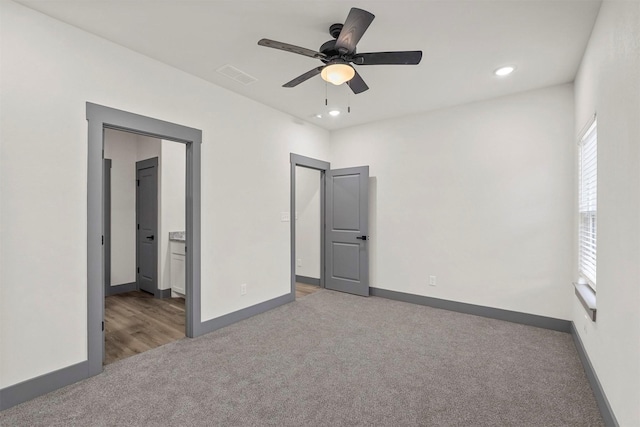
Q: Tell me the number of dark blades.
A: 5